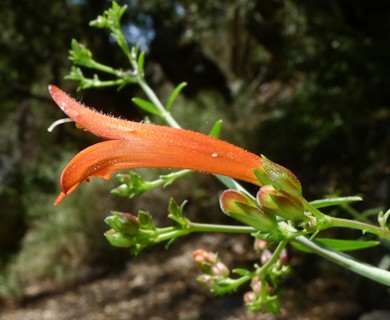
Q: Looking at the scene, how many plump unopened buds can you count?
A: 2